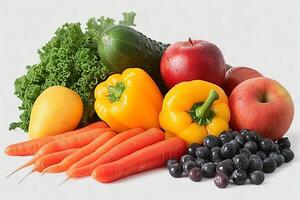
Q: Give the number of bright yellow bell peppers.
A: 2